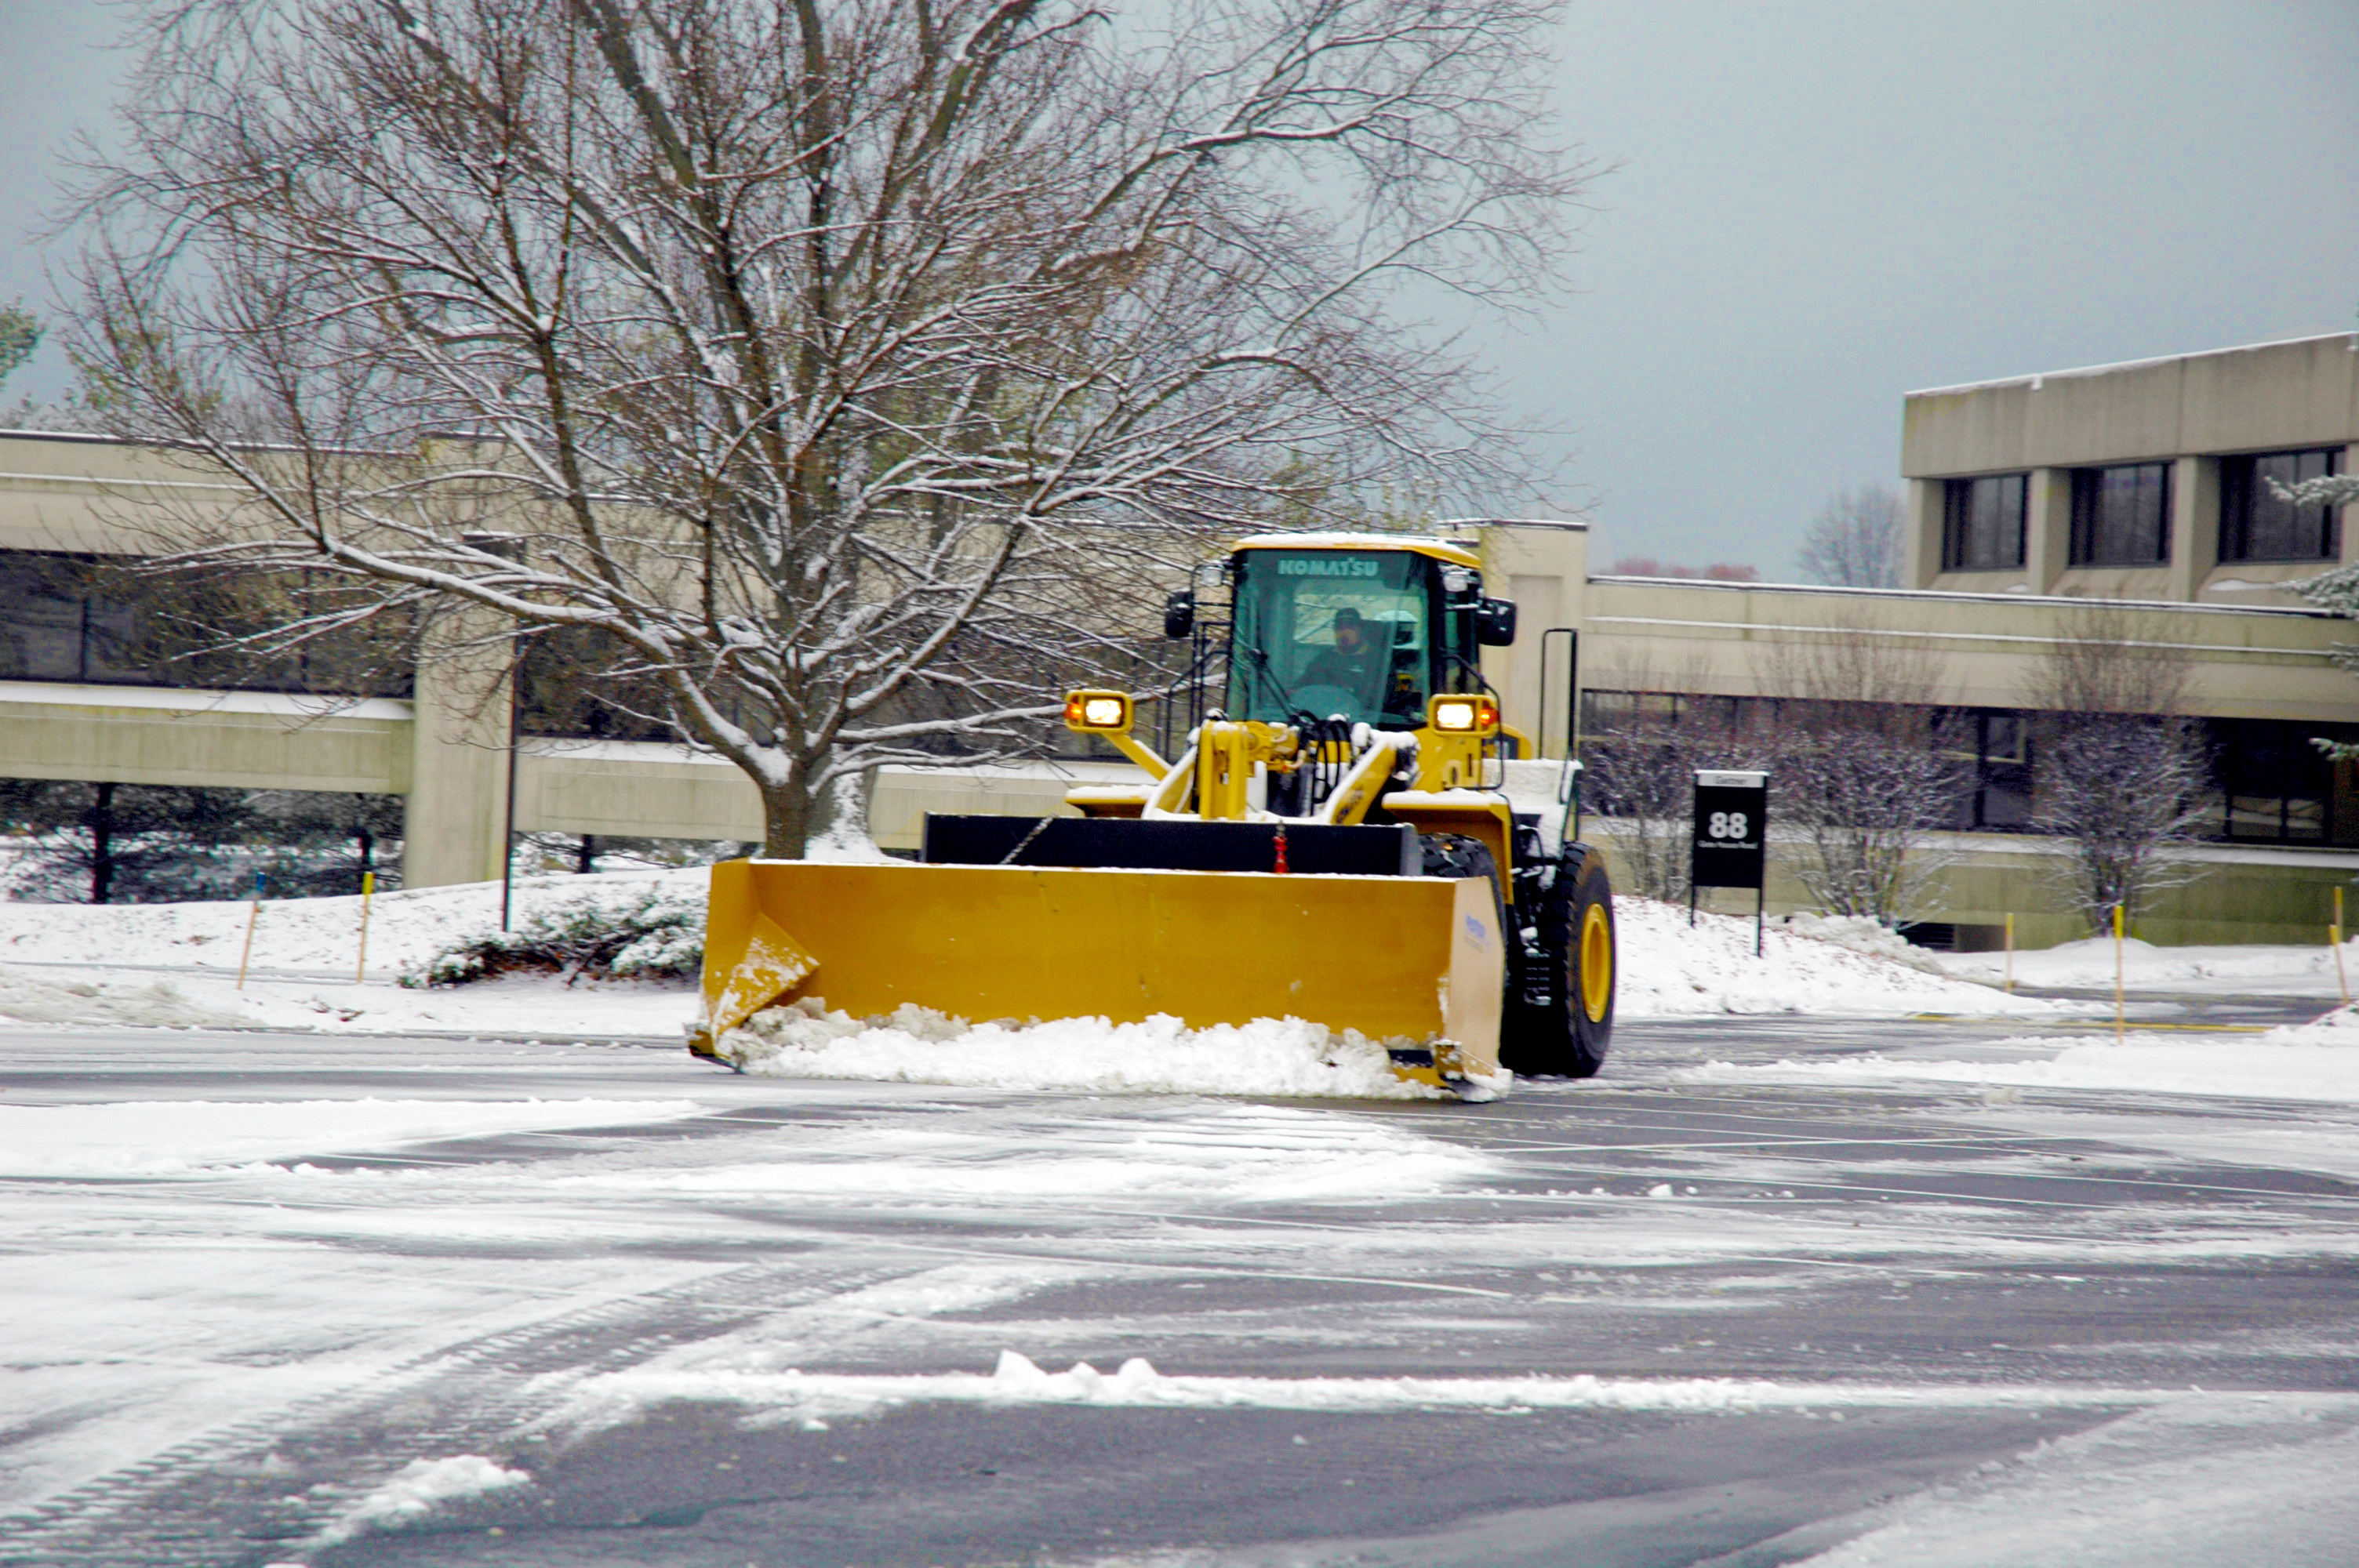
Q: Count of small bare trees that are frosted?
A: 3